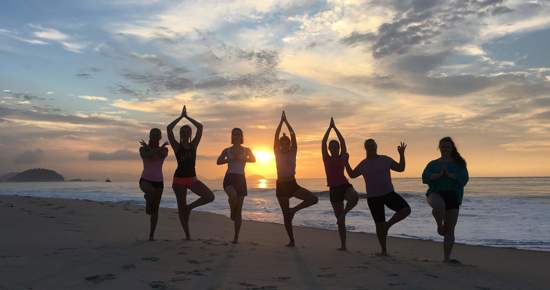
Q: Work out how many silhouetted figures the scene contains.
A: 7